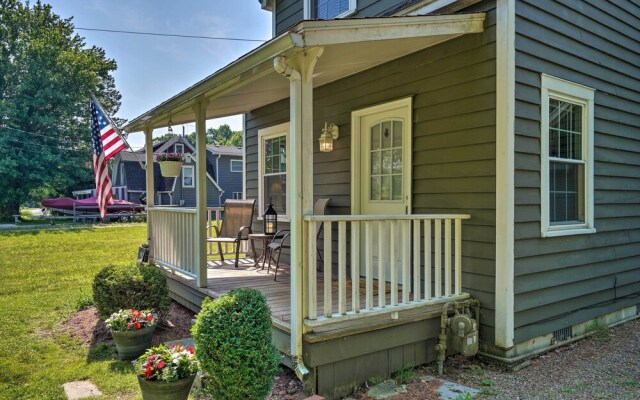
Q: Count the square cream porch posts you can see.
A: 3